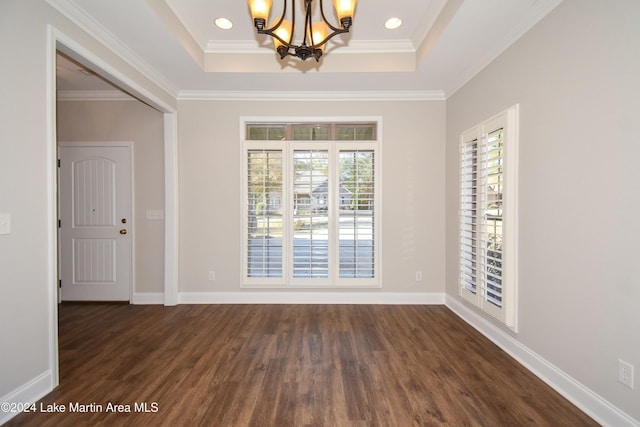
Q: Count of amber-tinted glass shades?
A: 4